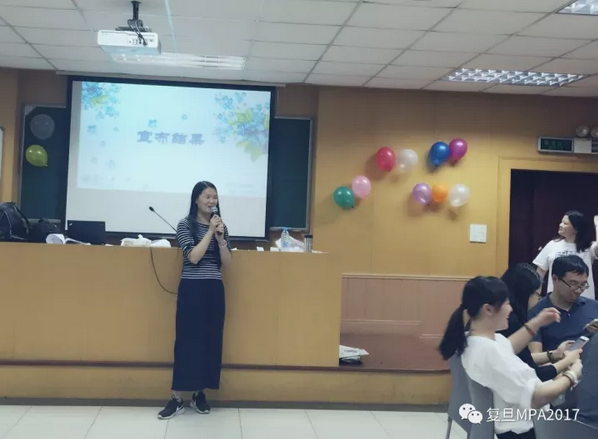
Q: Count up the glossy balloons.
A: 11